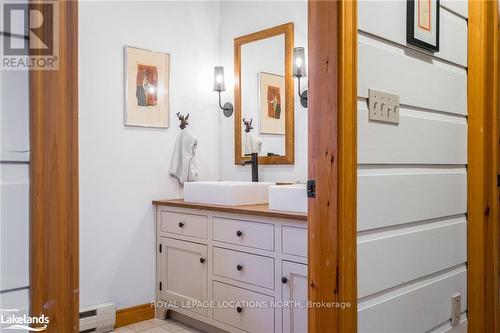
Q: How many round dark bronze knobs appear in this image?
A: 6